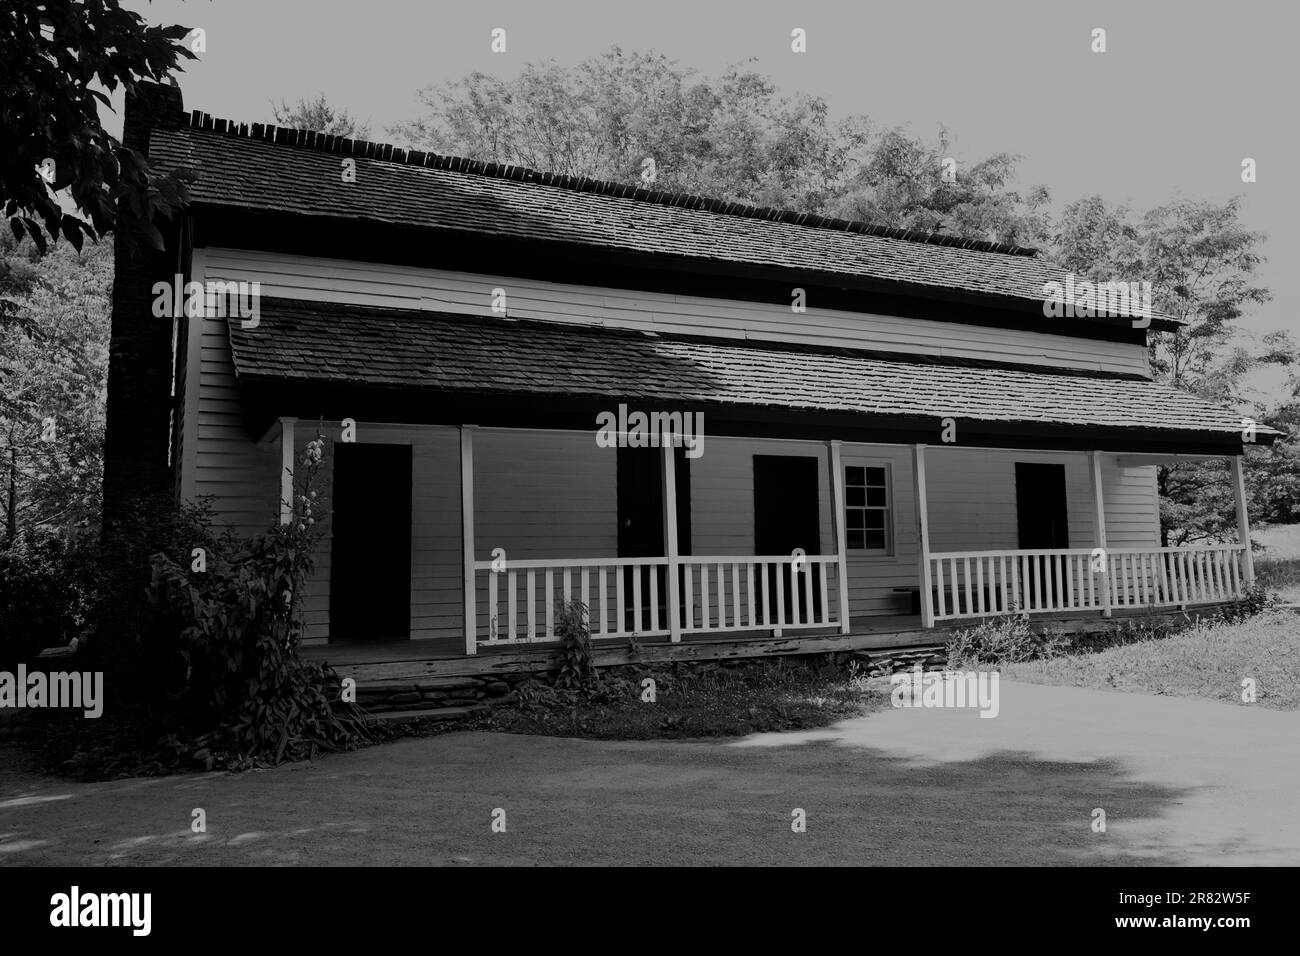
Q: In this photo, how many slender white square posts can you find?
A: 7